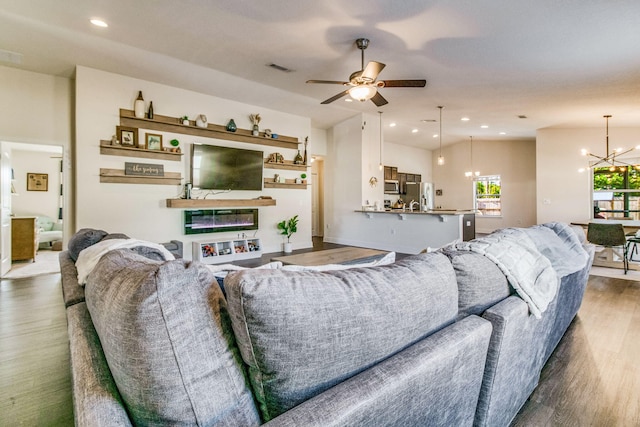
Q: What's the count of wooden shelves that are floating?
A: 6